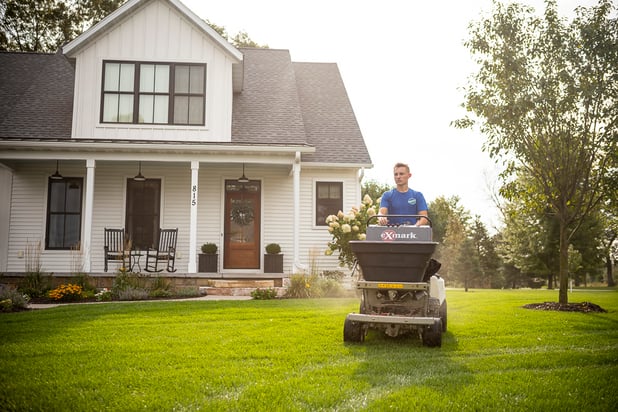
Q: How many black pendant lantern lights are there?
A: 3